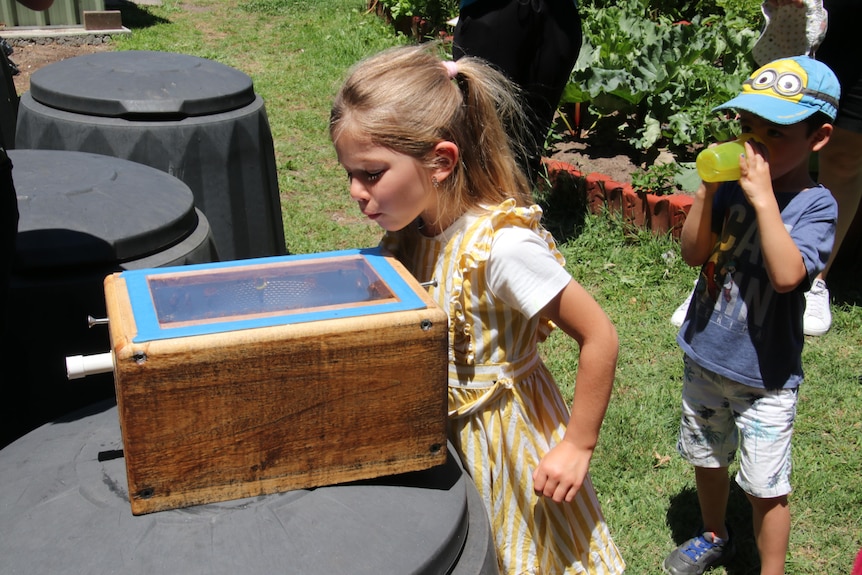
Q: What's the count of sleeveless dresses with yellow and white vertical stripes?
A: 1